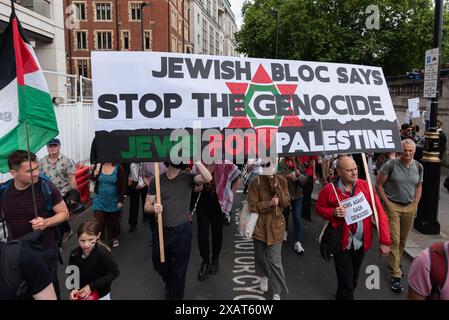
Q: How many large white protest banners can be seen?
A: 1